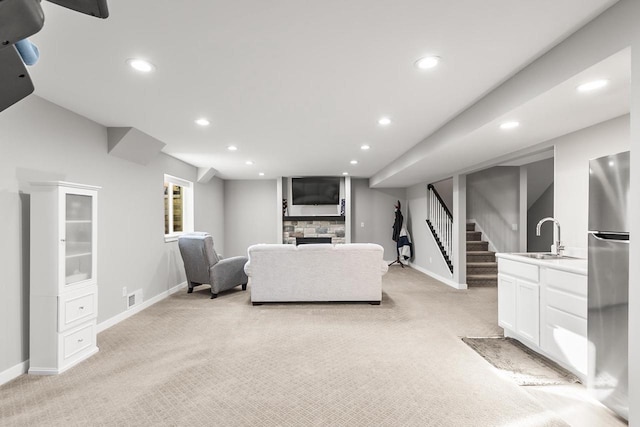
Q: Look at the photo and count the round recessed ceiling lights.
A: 12